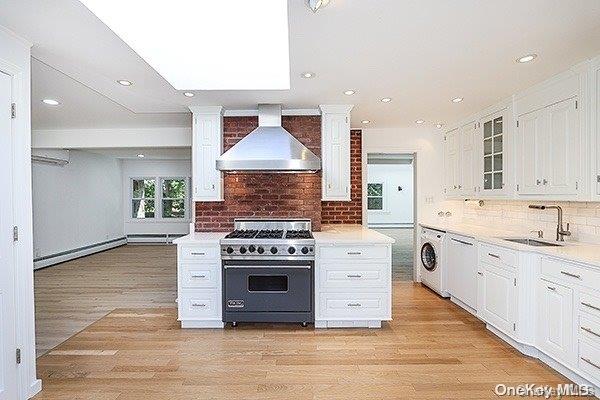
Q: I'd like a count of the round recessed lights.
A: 12